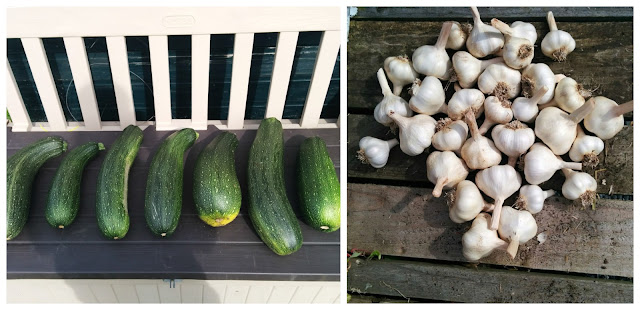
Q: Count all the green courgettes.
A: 7